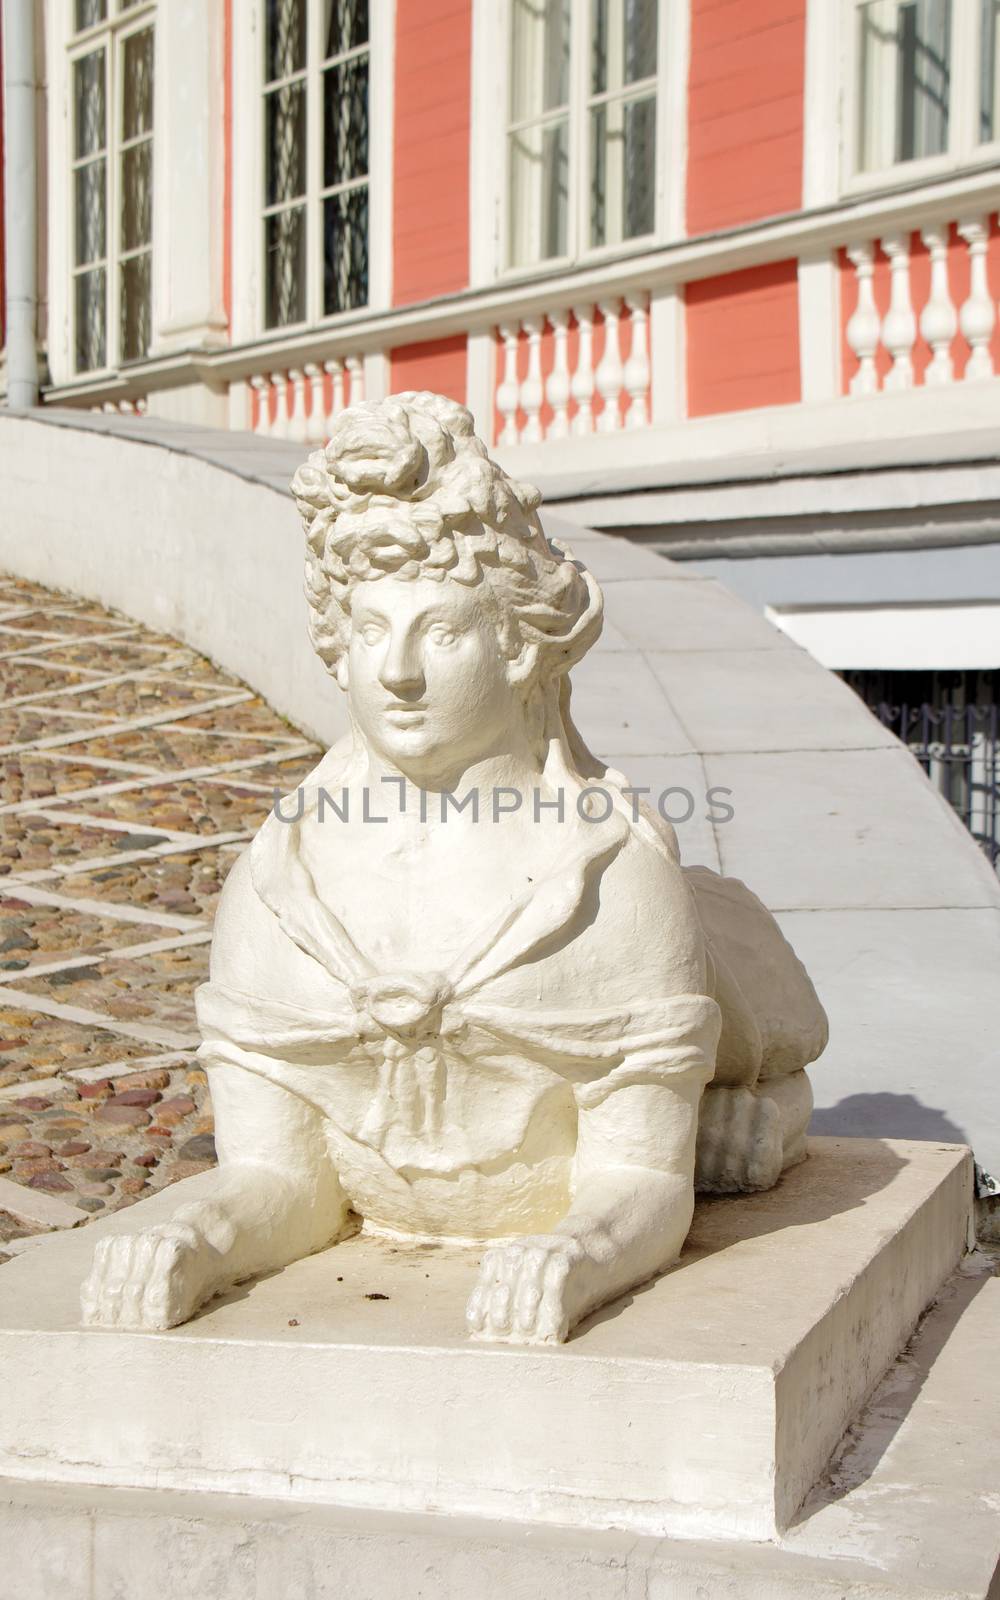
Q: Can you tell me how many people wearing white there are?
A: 0